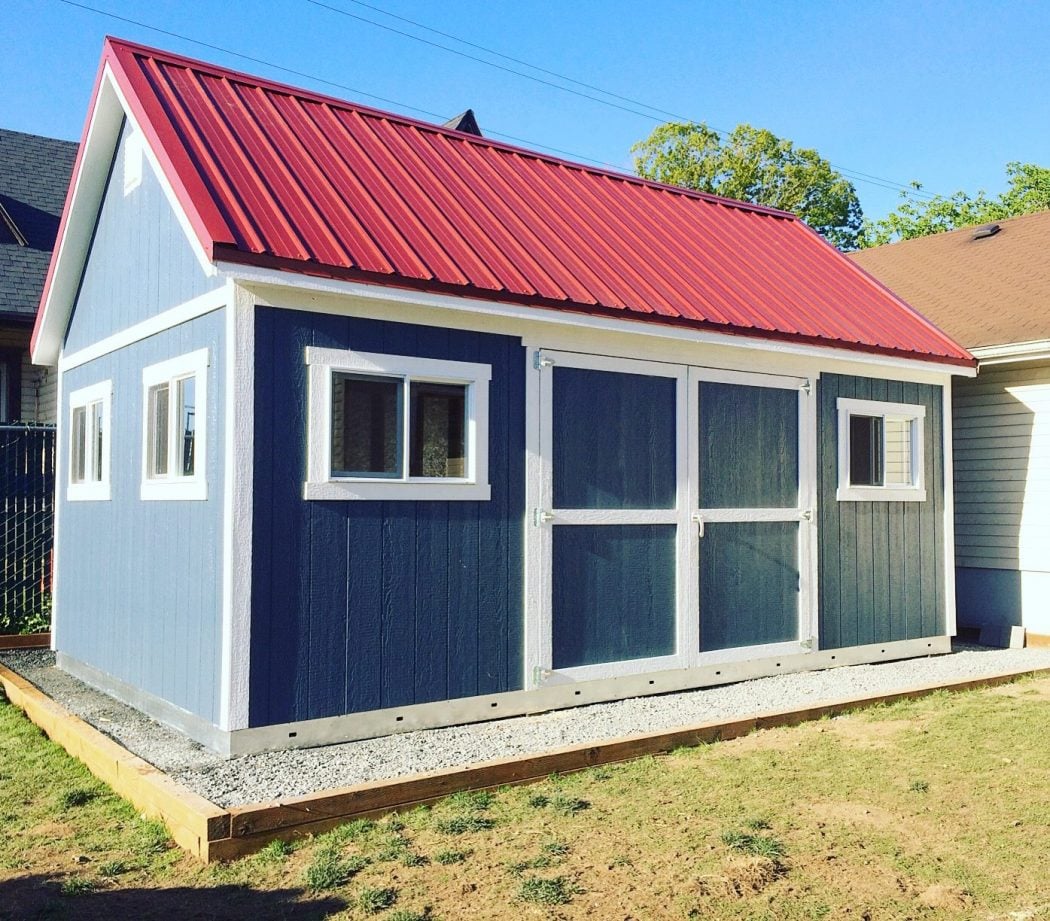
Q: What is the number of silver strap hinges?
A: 6